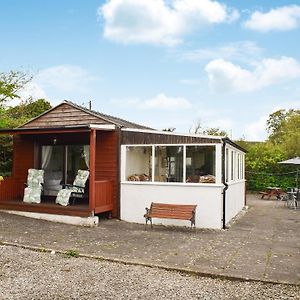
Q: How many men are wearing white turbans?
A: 0